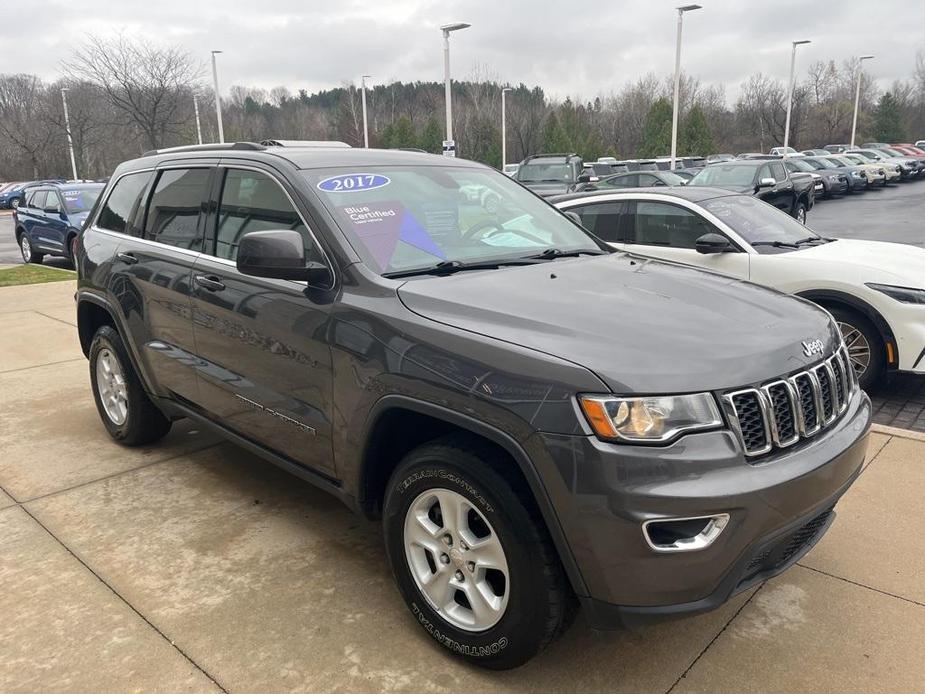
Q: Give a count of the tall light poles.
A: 9